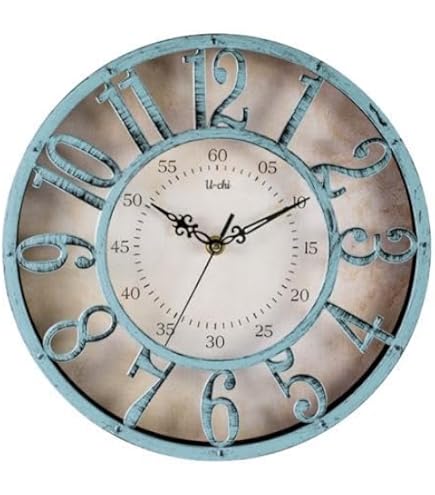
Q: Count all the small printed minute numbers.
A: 12